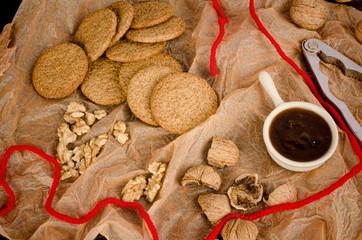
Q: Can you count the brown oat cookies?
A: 10